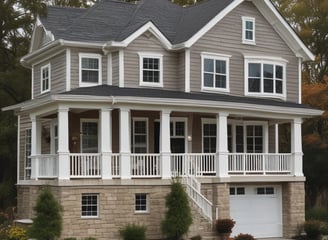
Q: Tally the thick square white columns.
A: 7